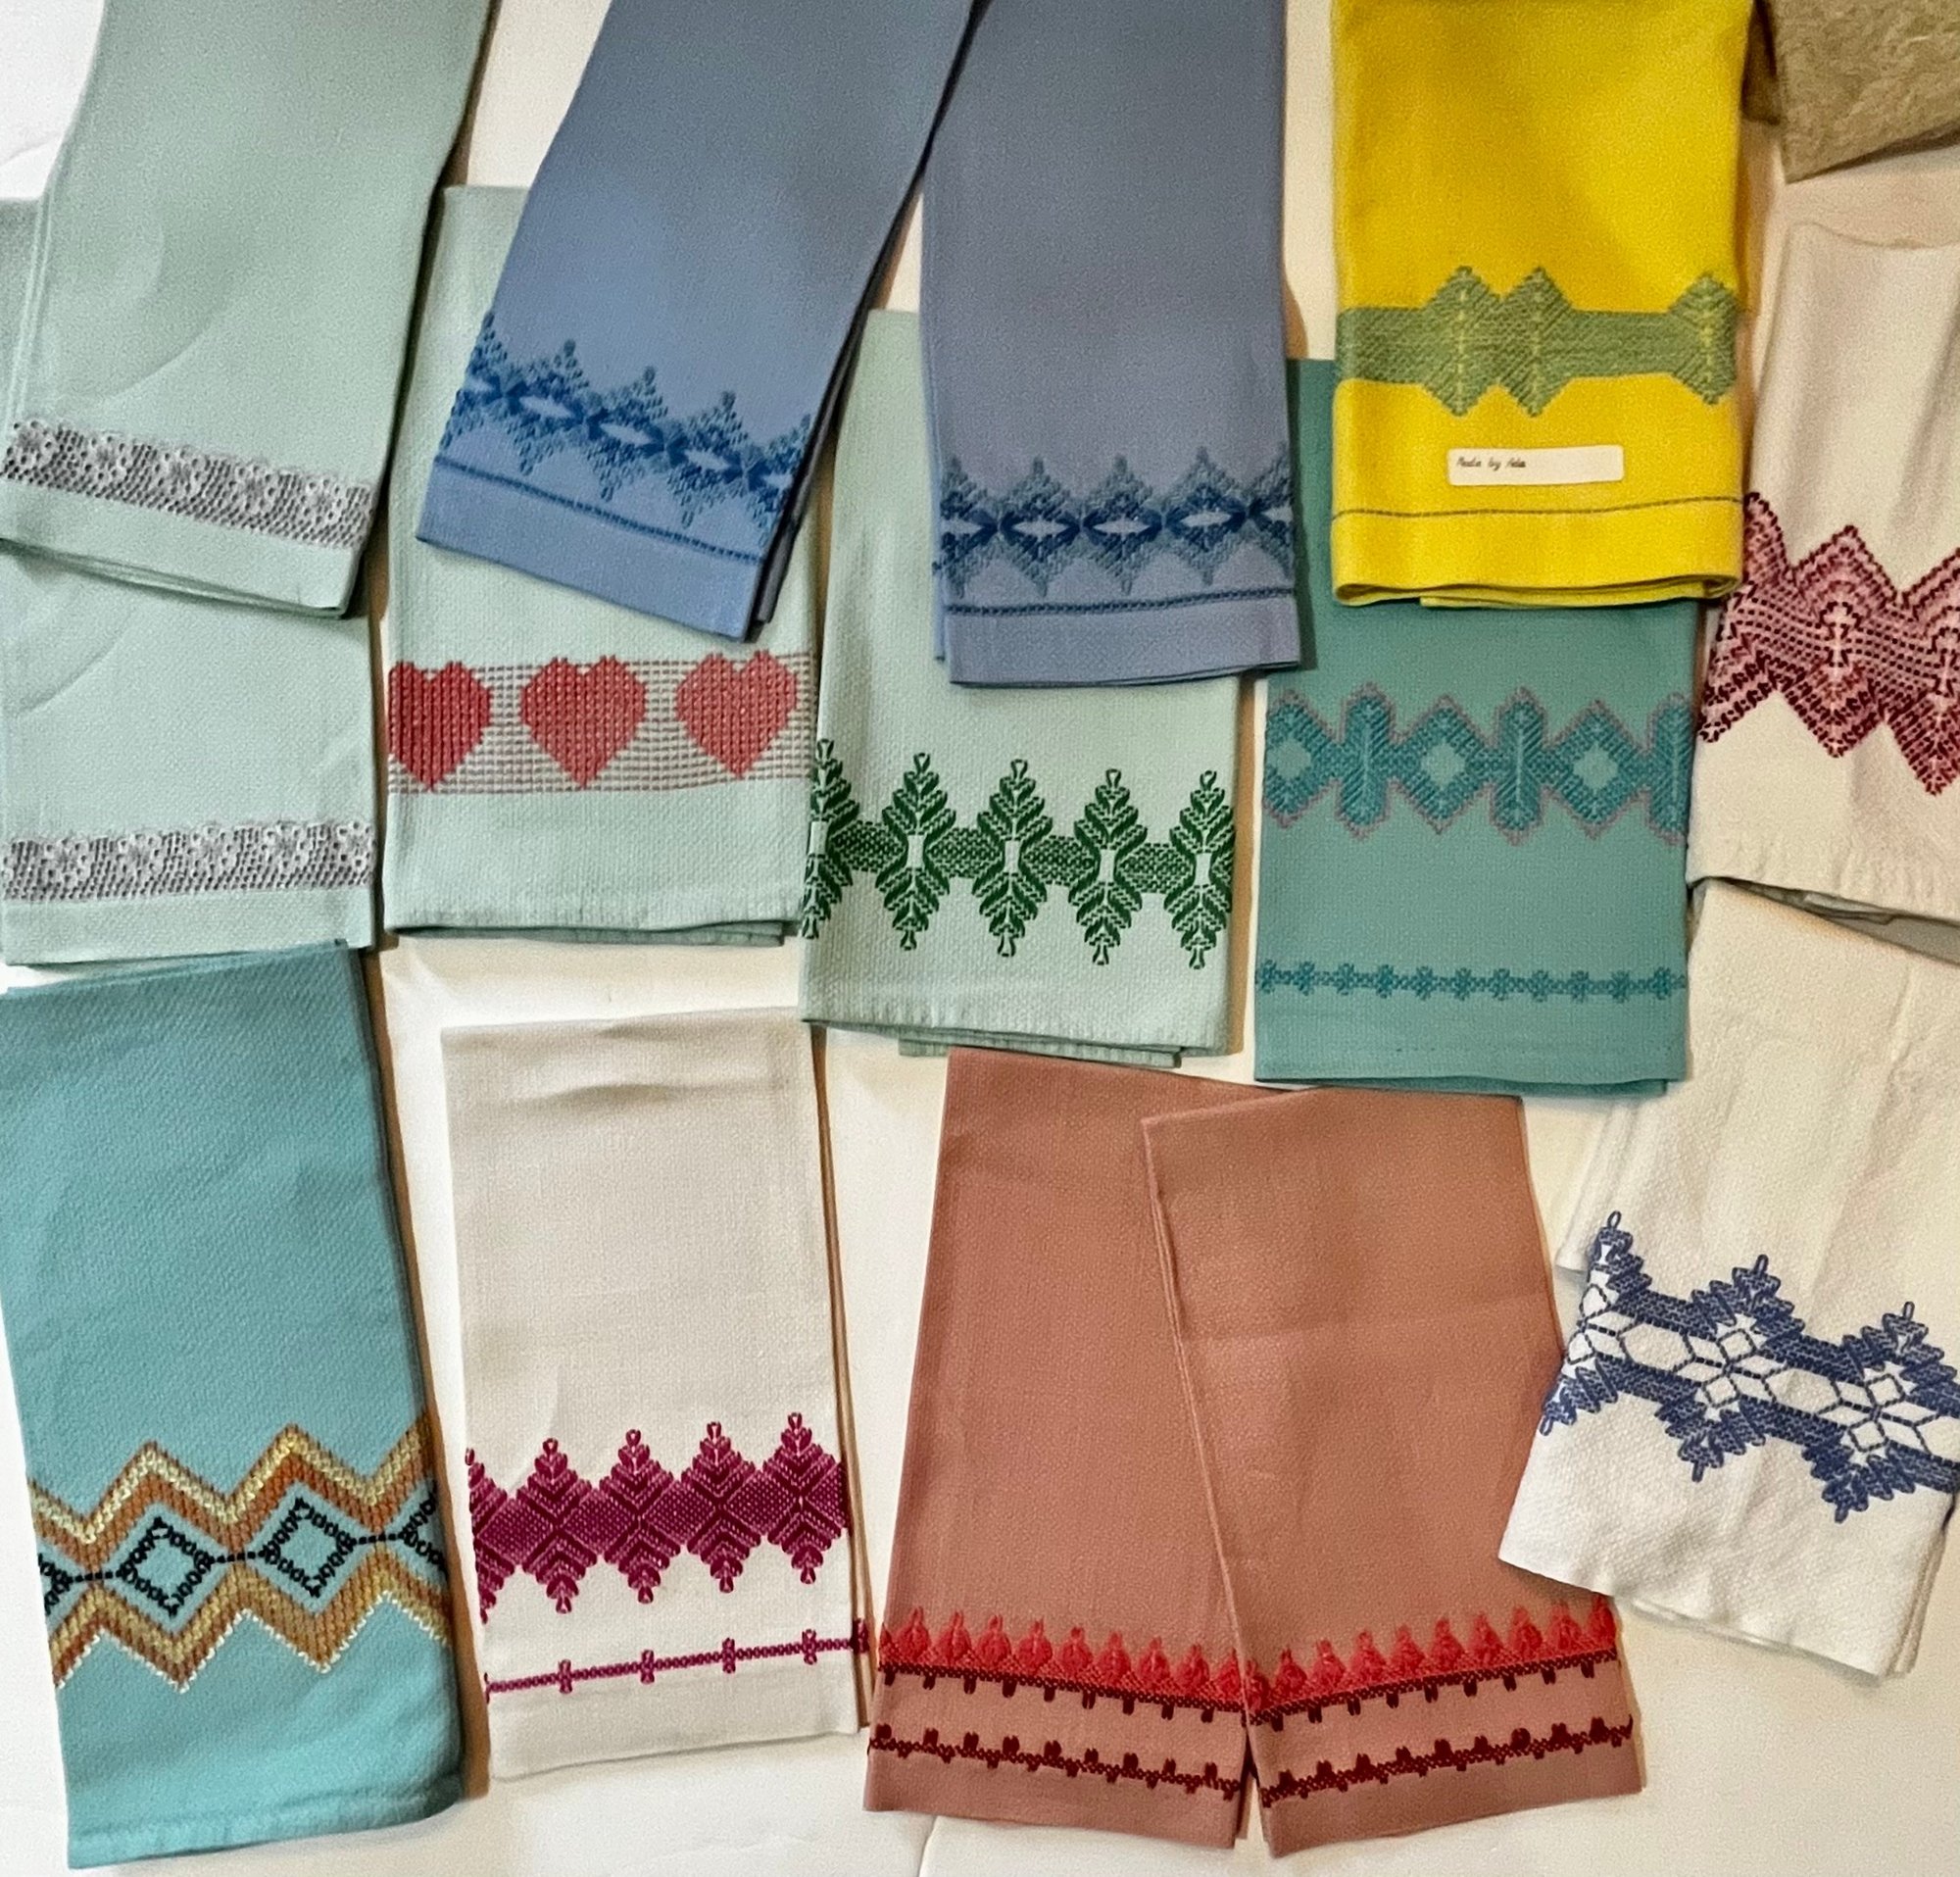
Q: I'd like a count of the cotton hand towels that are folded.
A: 14